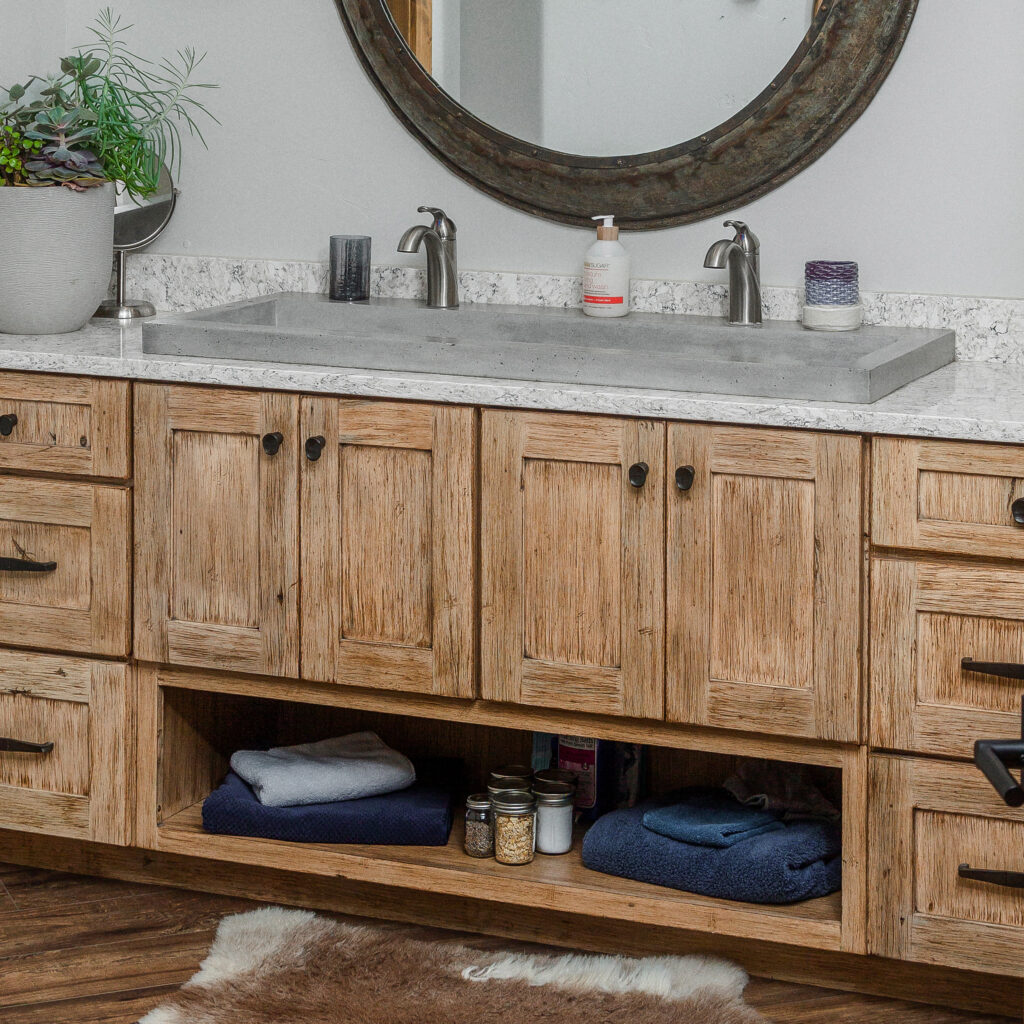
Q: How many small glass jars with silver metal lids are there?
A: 6